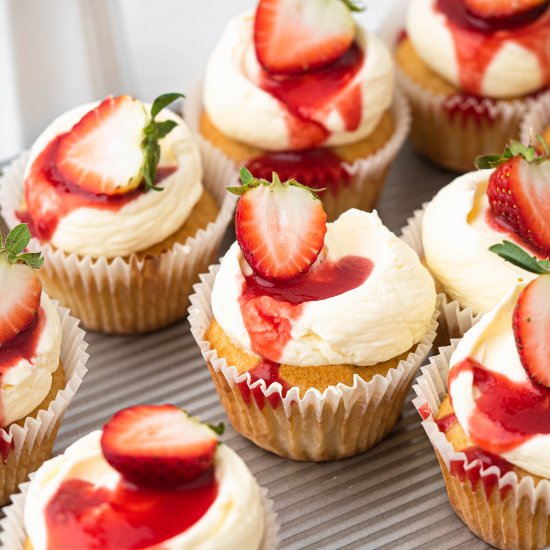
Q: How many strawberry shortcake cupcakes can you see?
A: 8